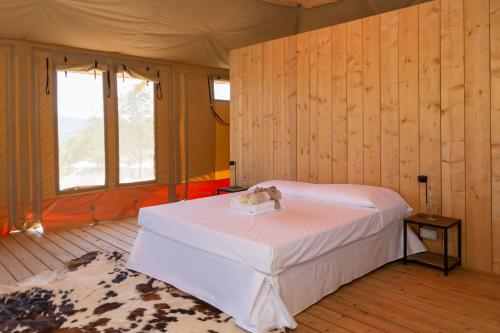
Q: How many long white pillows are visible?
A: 1